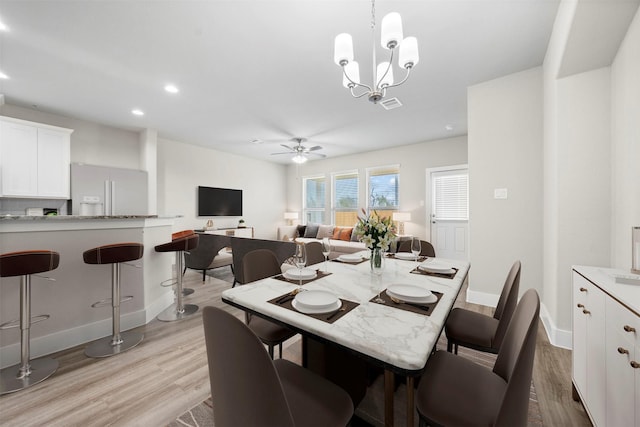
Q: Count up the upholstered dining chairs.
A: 6